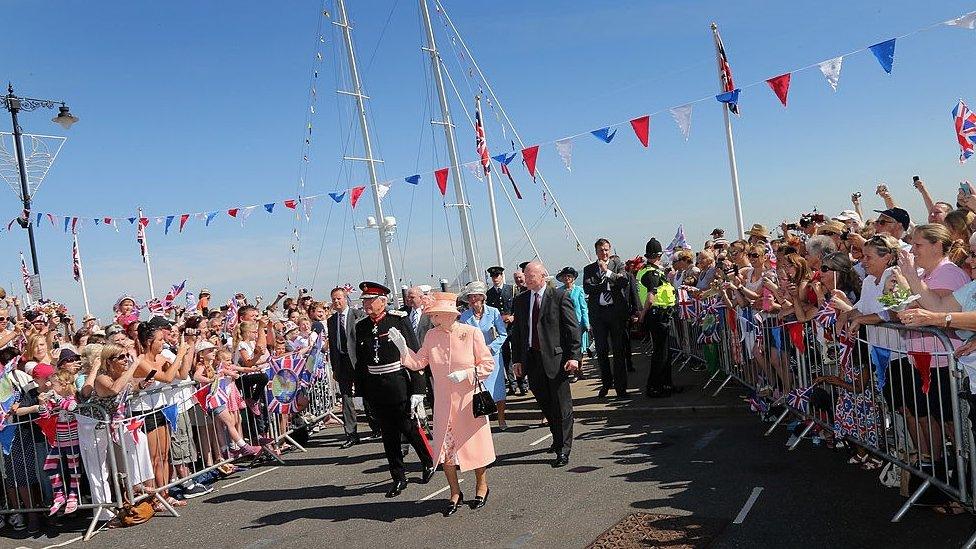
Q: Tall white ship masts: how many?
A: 2